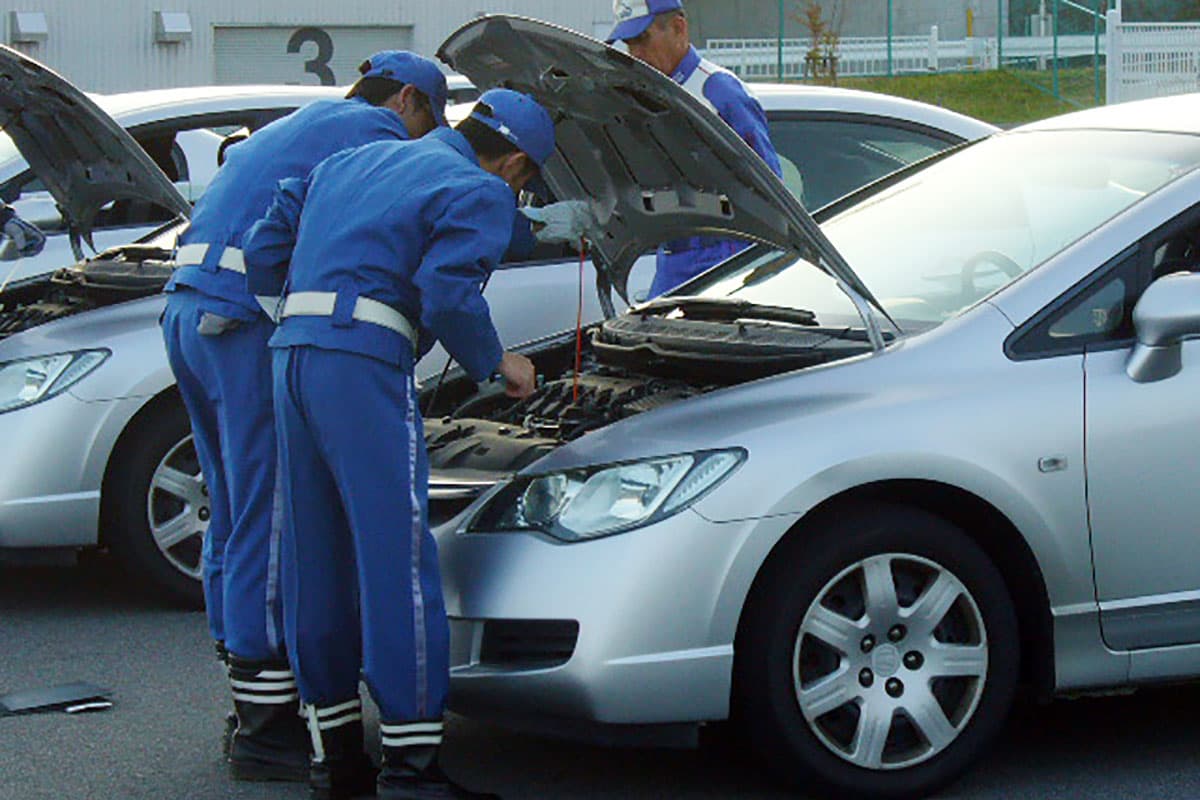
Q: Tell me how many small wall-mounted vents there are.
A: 2